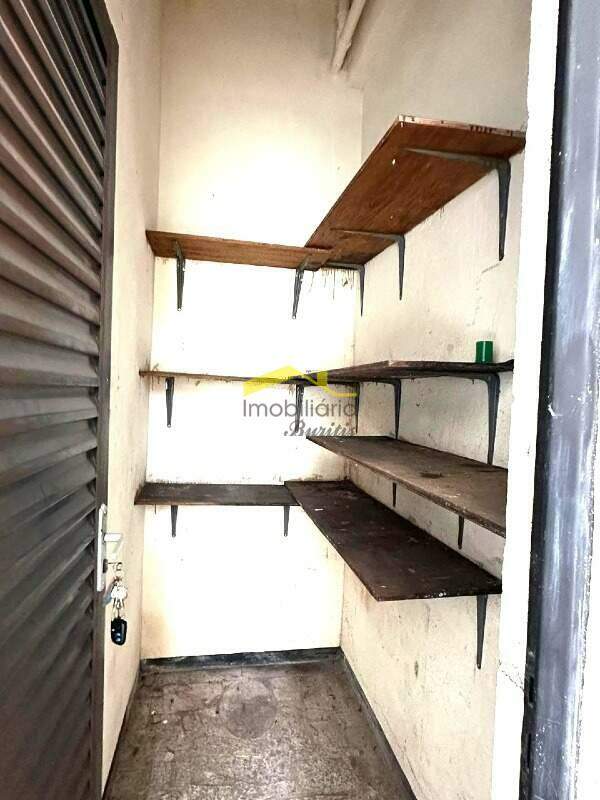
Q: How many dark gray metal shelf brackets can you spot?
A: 15